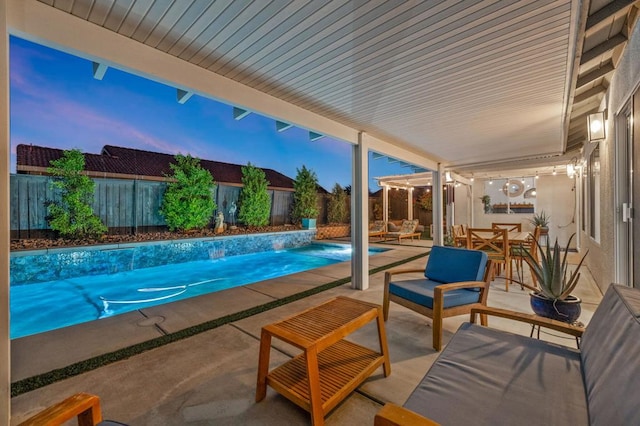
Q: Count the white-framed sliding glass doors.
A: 1